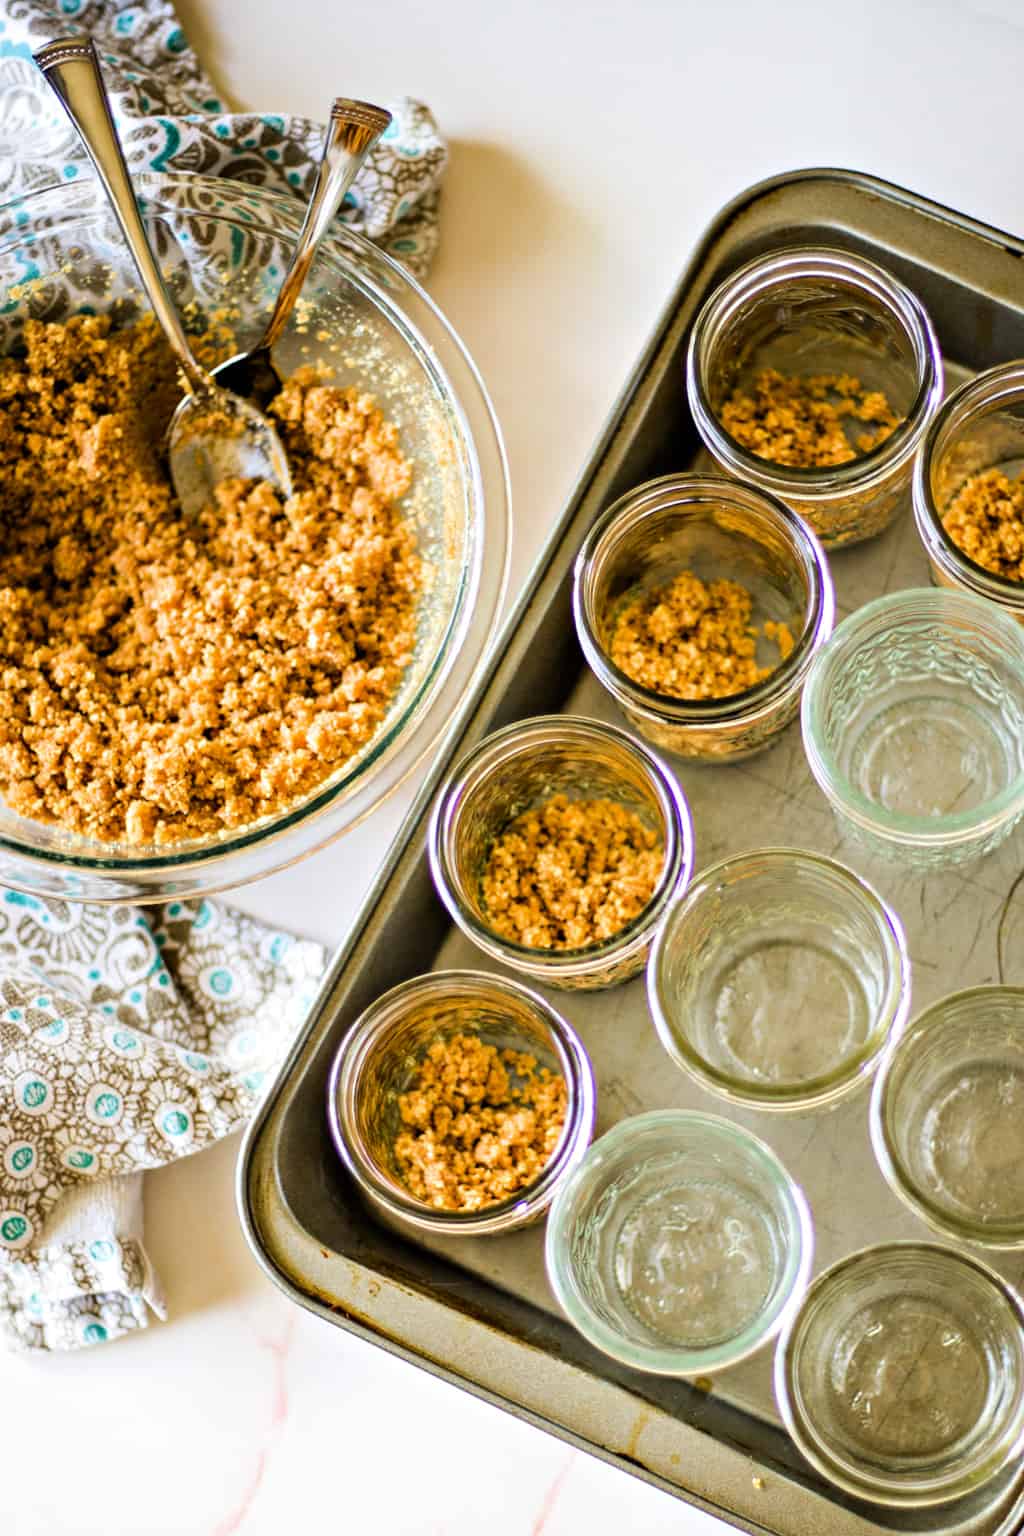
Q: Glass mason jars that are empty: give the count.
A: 5